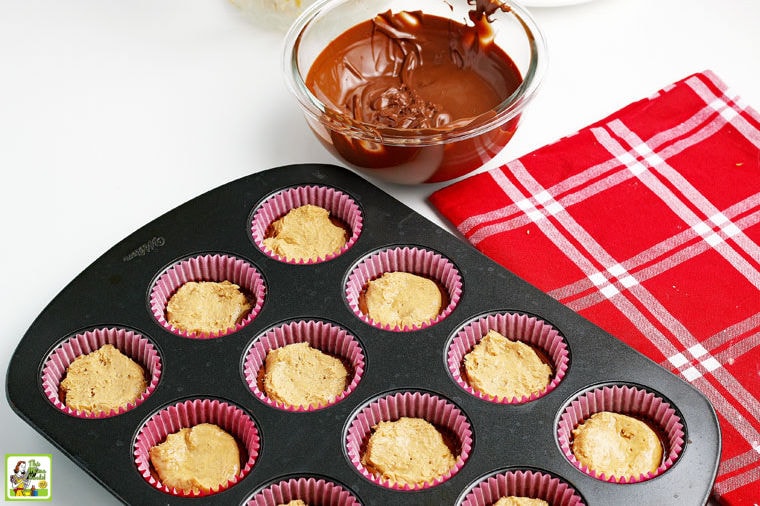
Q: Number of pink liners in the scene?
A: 11